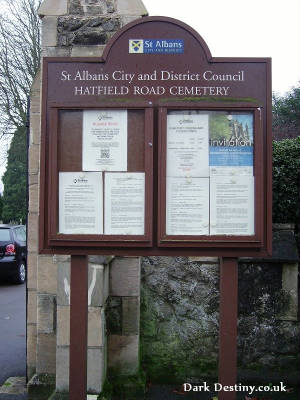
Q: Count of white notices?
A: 6